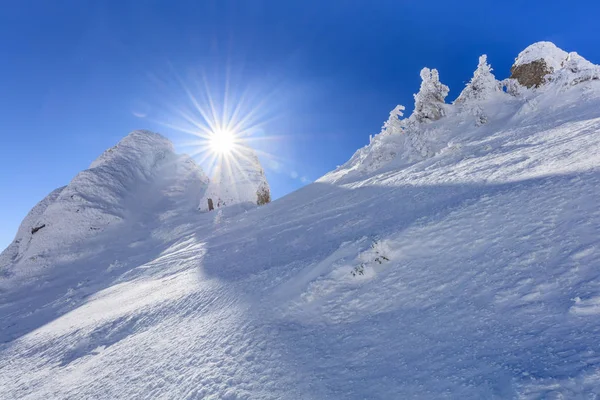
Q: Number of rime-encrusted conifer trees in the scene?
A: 3